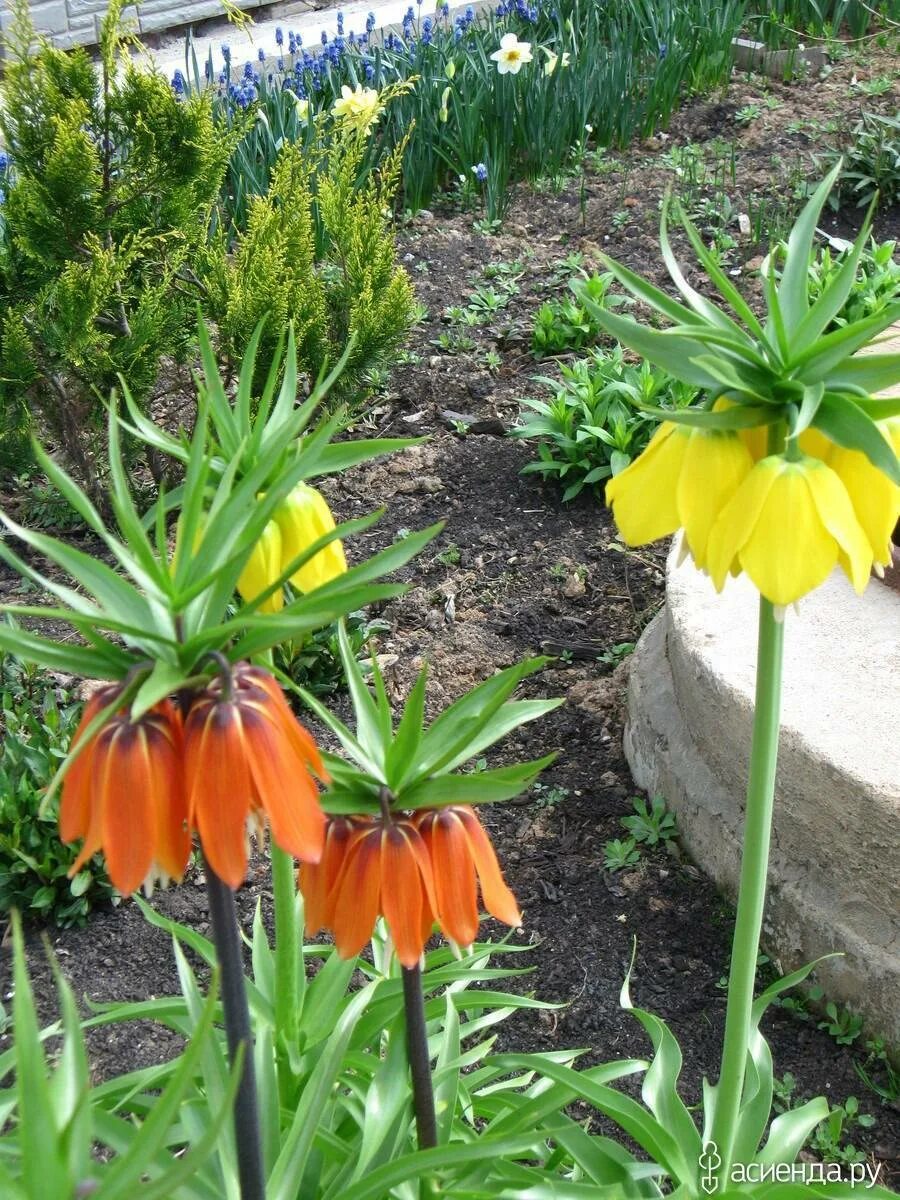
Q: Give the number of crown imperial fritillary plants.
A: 4